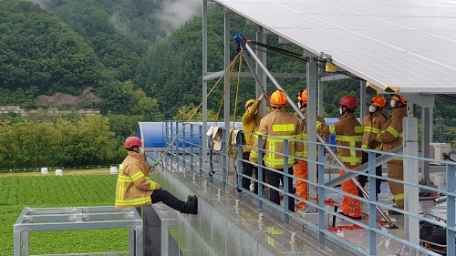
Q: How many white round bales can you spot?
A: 3